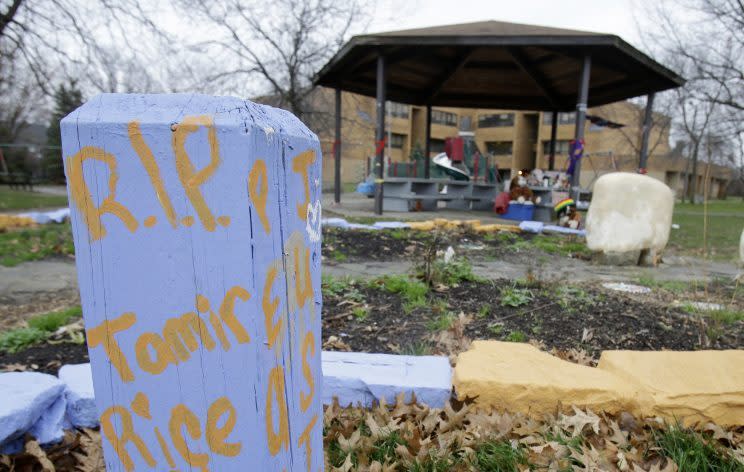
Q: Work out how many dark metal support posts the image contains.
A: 6